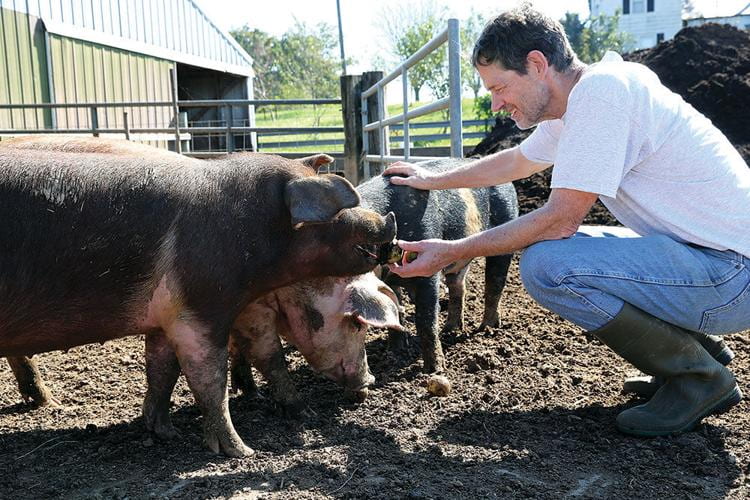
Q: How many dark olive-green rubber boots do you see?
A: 2